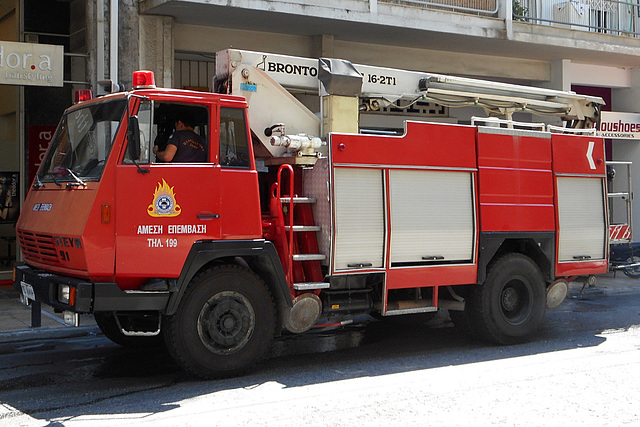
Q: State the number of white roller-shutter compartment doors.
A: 3